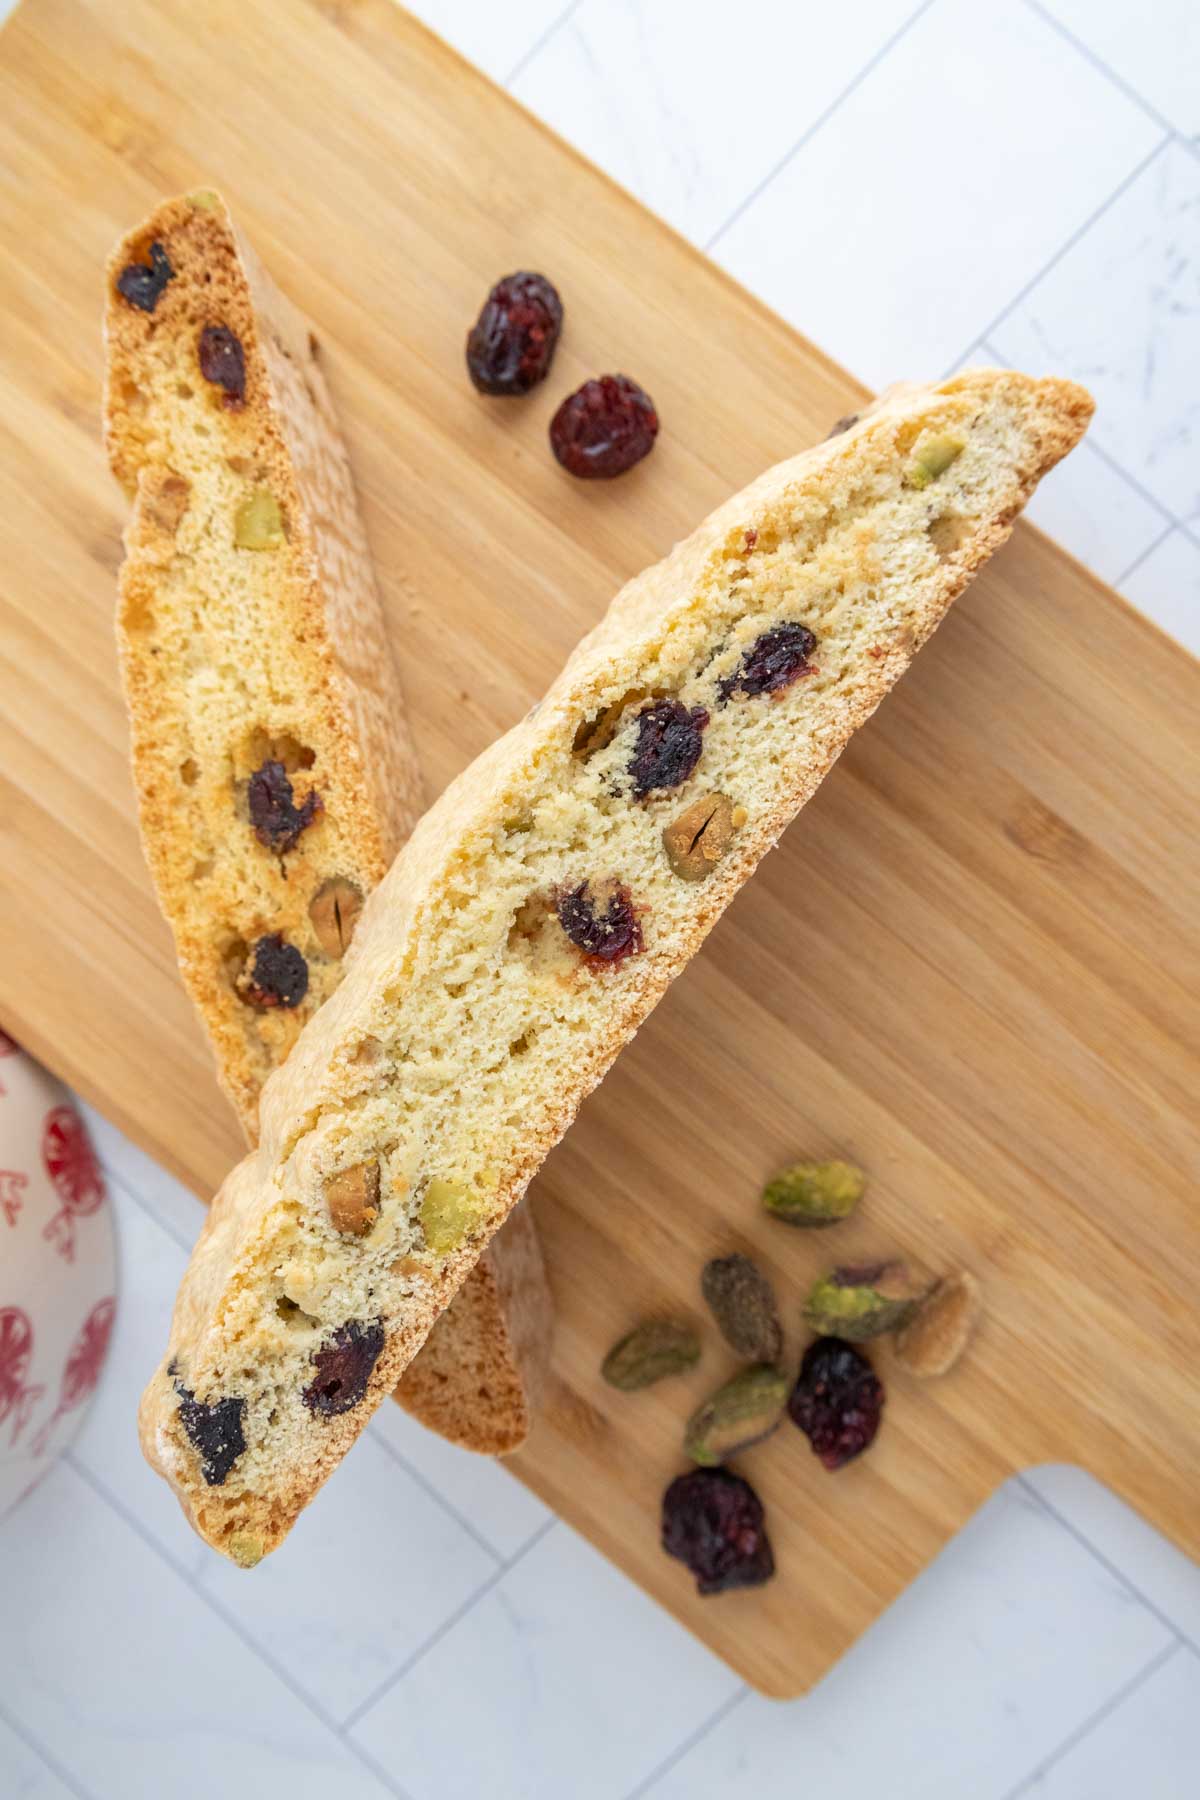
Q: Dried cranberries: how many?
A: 13